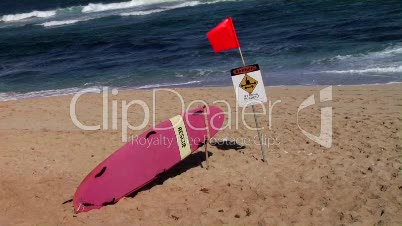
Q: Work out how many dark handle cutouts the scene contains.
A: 3